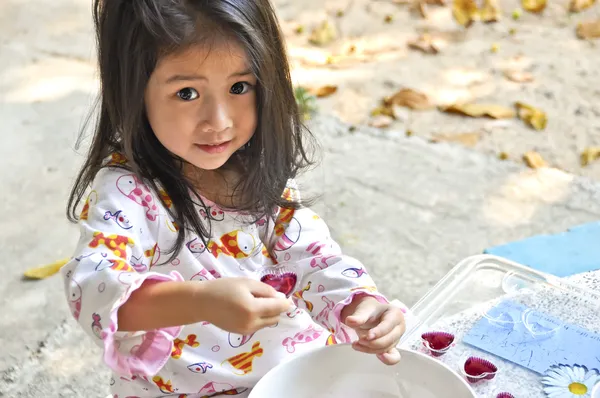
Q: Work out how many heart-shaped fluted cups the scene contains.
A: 4